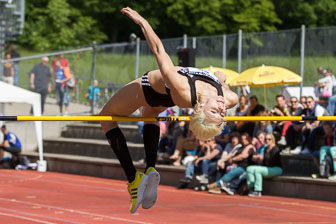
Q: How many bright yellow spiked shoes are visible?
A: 2